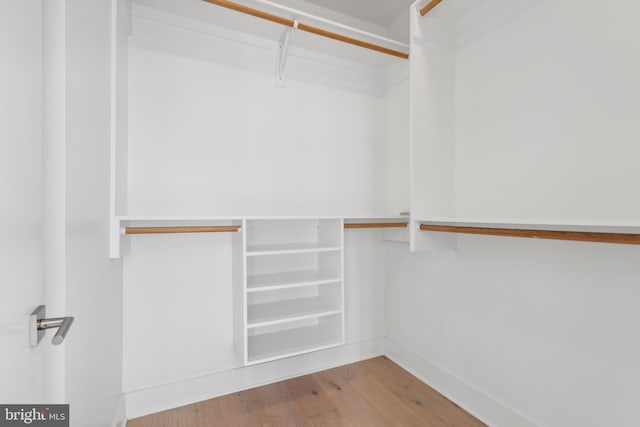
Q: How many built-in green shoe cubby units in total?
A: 0